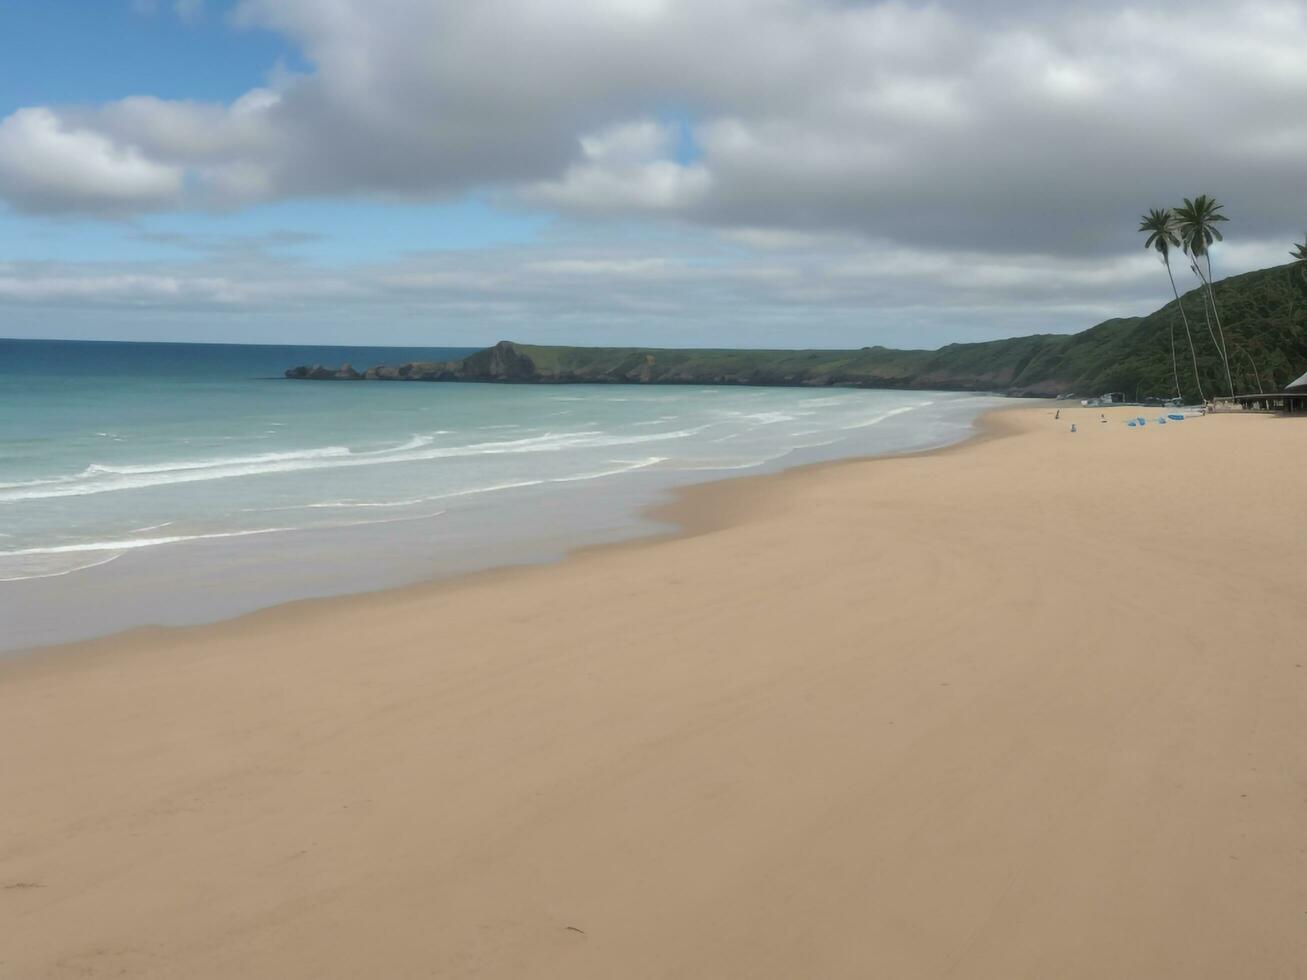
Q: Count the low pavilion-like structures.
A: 1